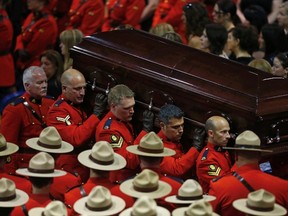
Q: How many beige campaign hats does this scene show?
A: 14